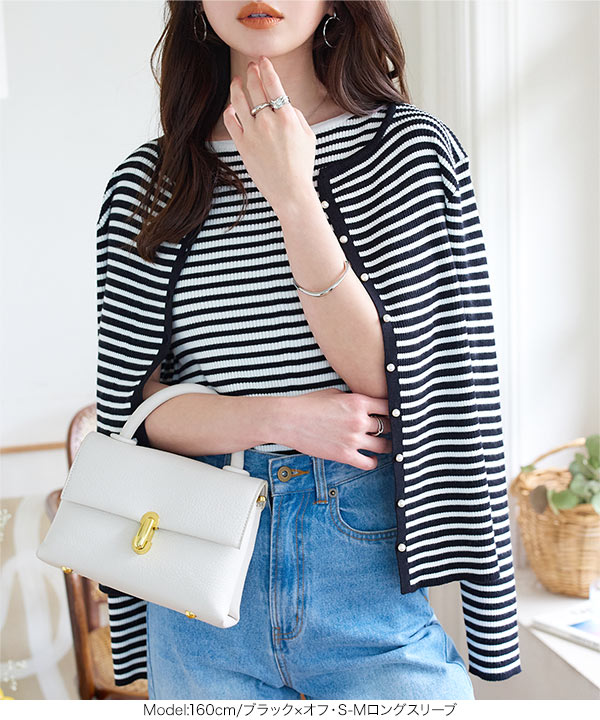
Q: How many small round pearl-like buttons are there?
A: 9